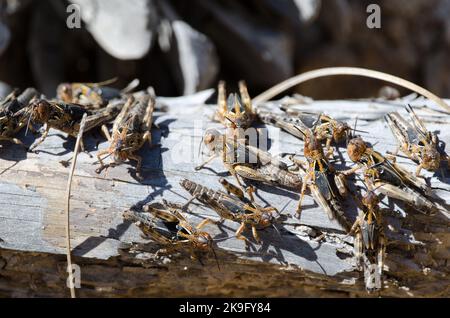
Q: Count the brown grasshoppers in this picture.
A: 13